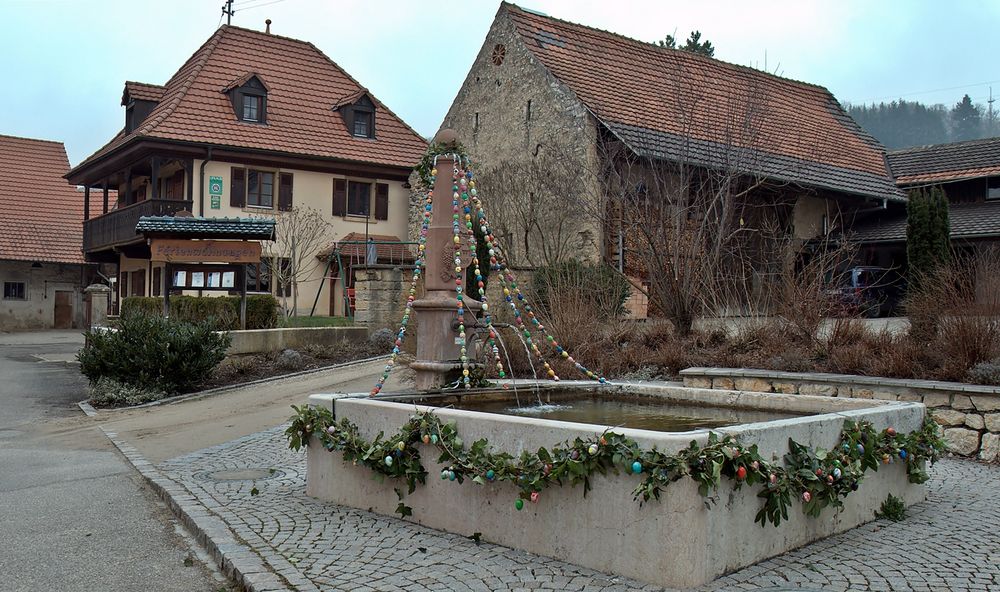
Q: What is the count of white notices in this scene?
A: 4